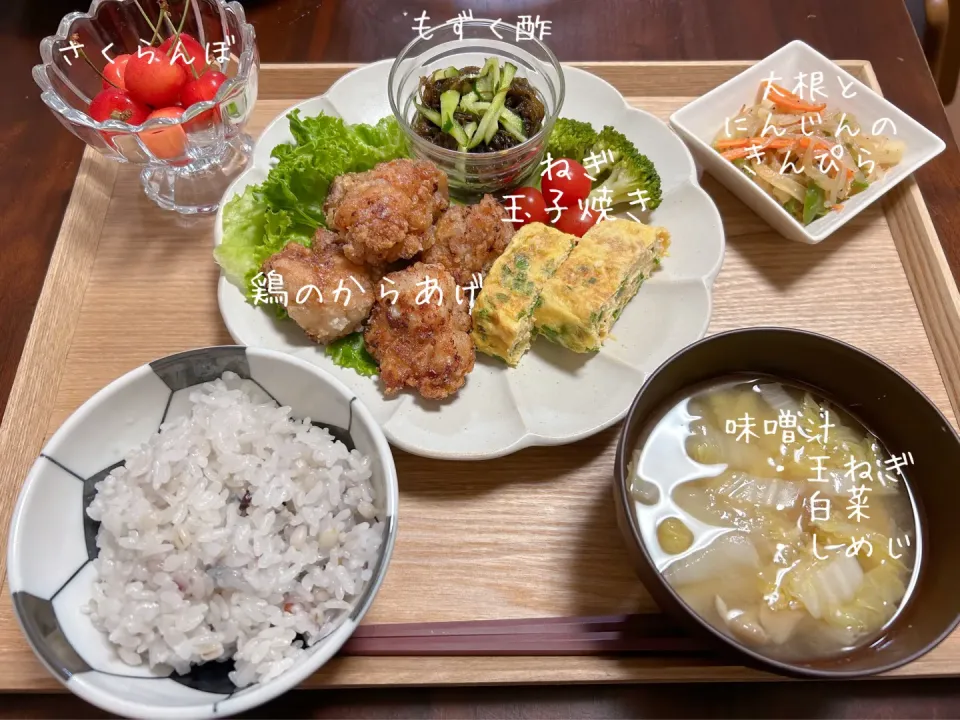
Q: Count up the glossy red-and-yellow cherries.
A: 6